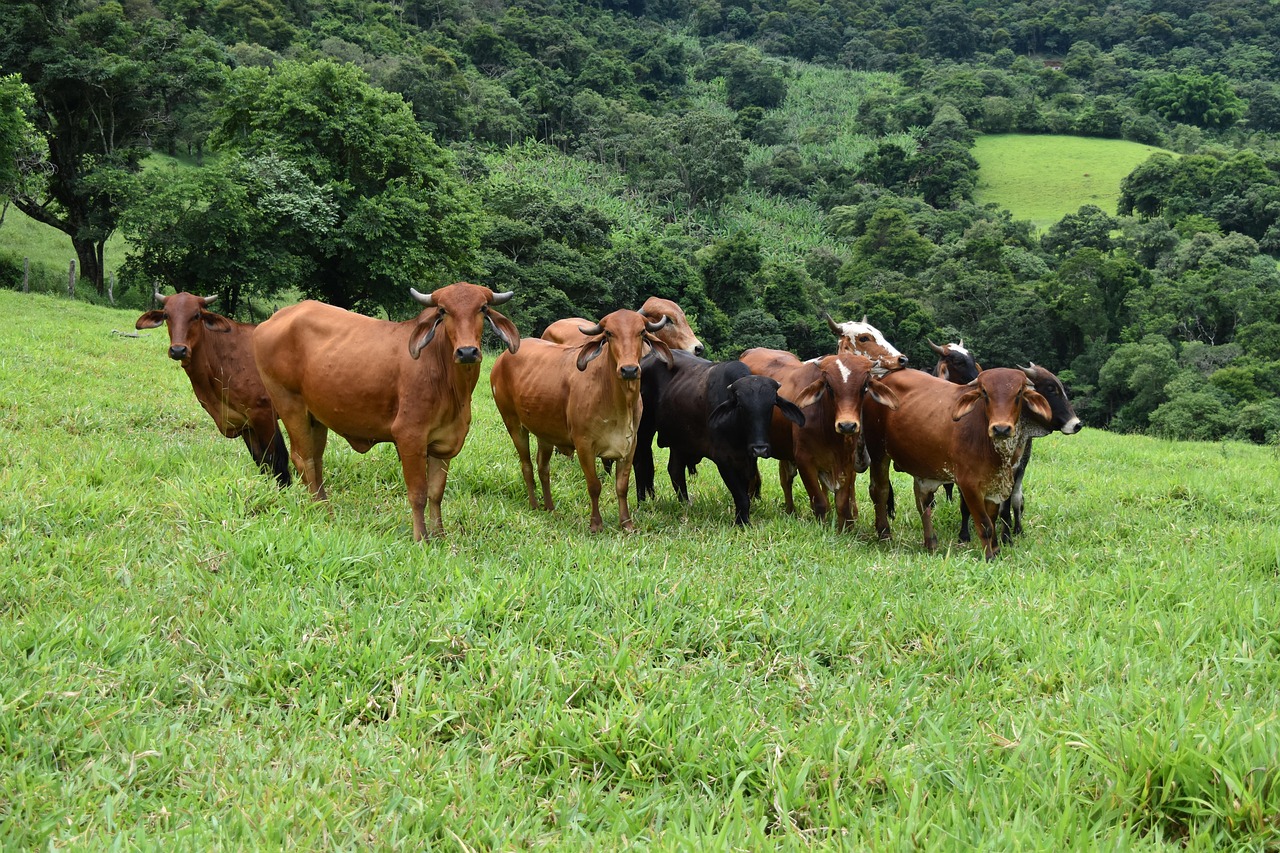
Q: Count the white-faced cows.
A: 1